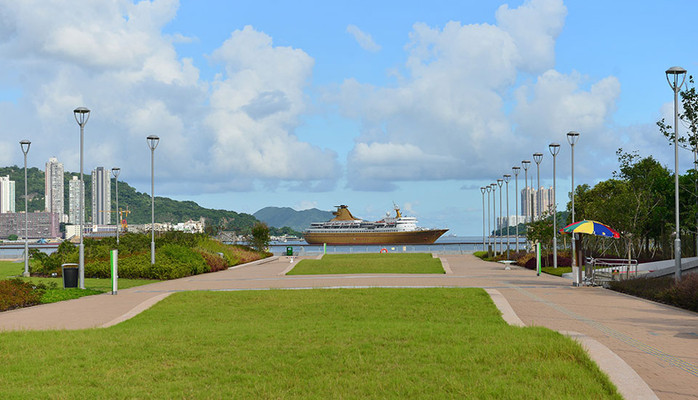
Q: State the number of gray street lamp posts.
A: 15